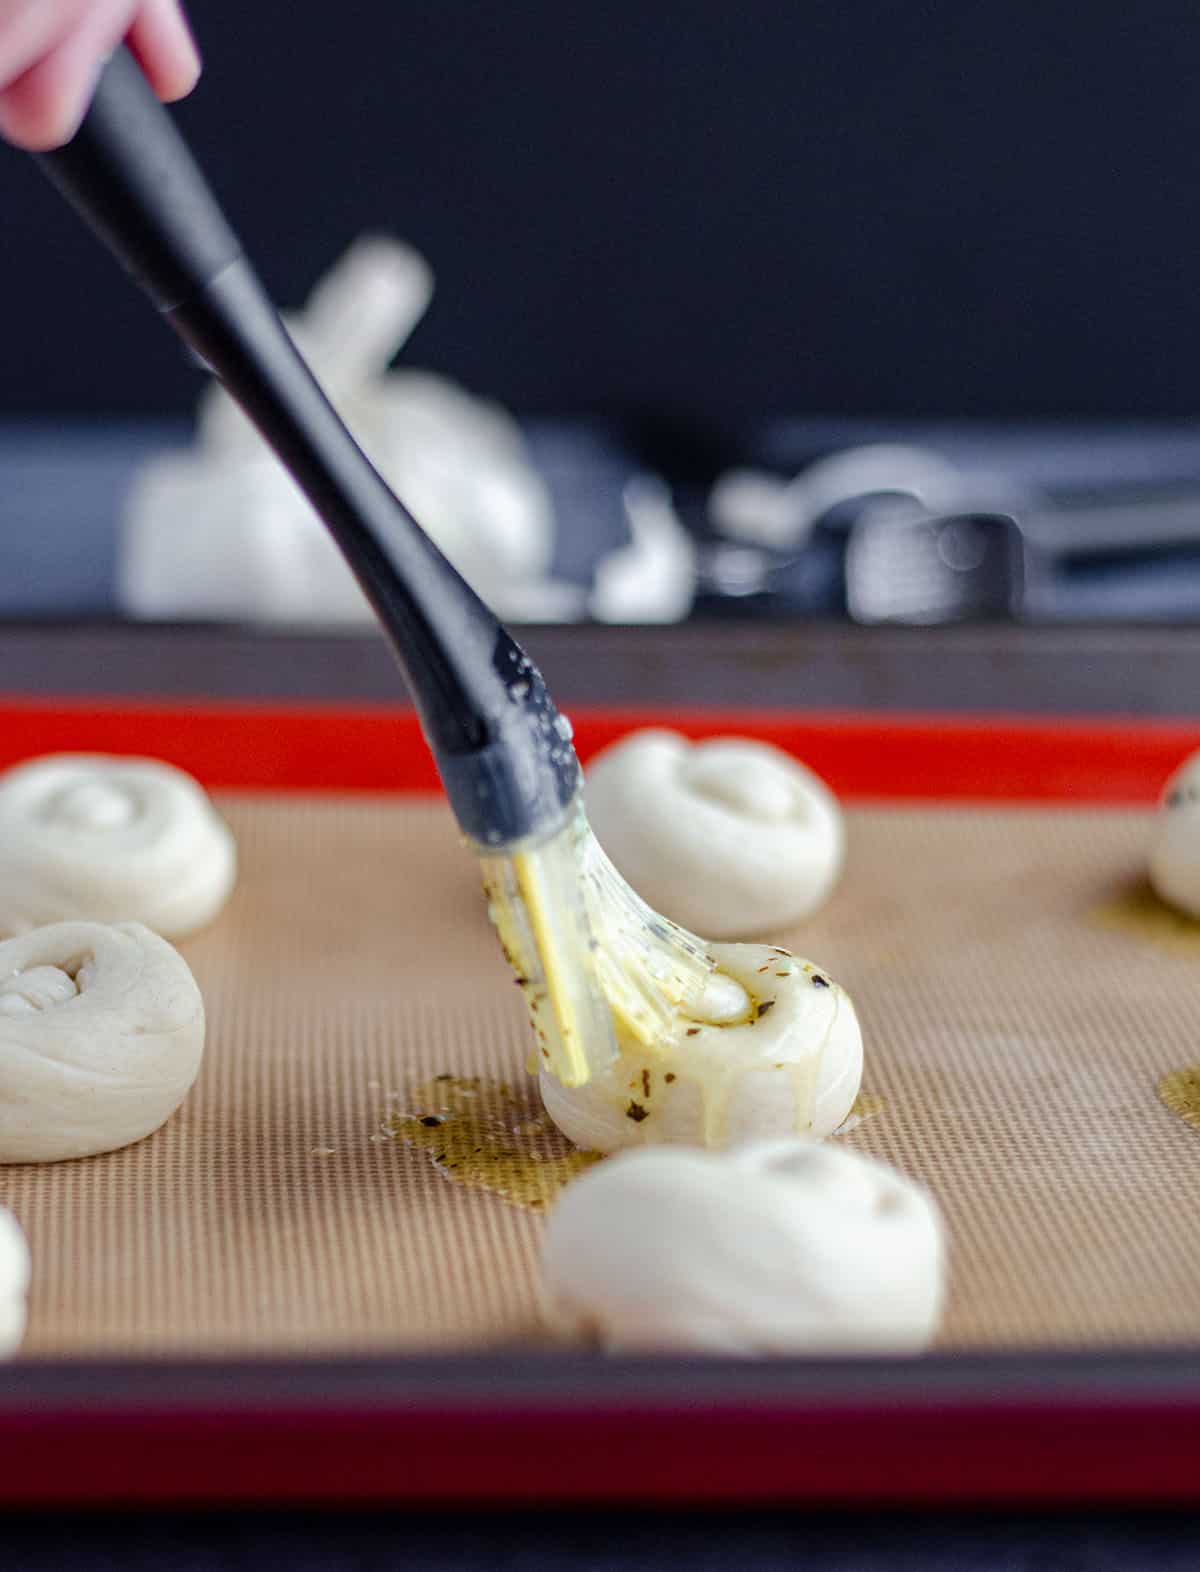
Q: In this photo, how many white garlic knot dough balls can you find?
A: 7